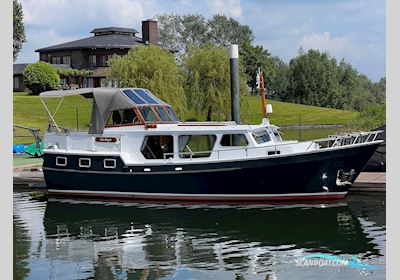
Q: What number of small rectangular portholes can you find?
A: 3